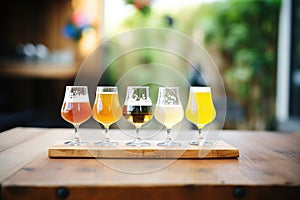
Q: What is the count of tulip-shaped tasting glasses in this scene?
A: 5